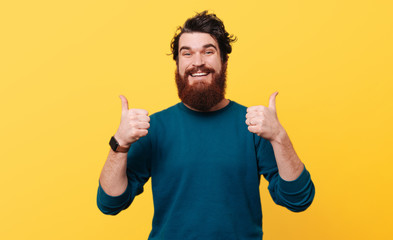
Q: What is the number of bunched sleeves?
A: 2